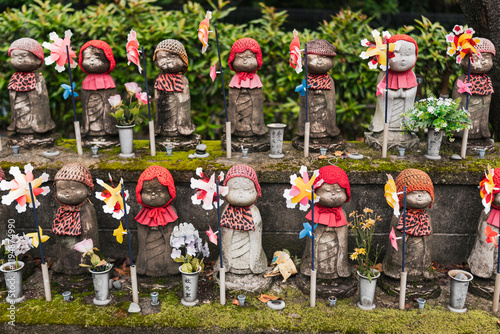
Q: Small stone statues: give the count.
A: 13